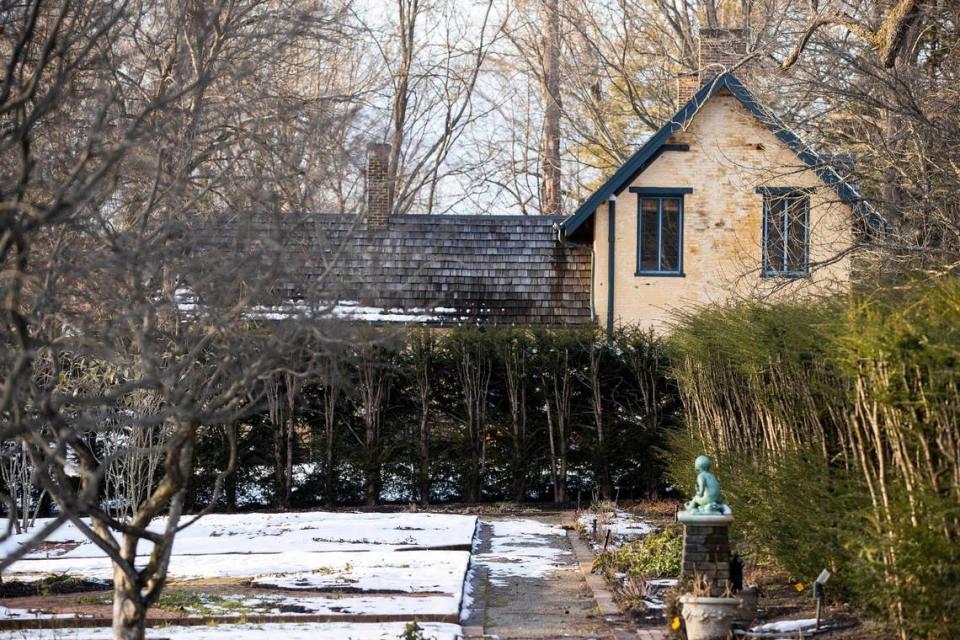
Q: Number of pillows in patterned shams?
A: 0